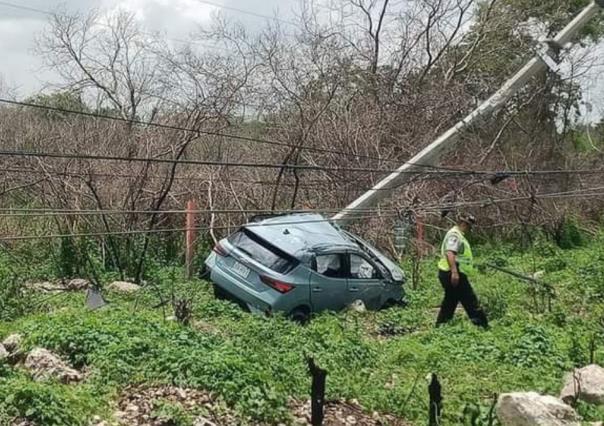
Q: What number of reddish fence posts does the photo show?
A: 2